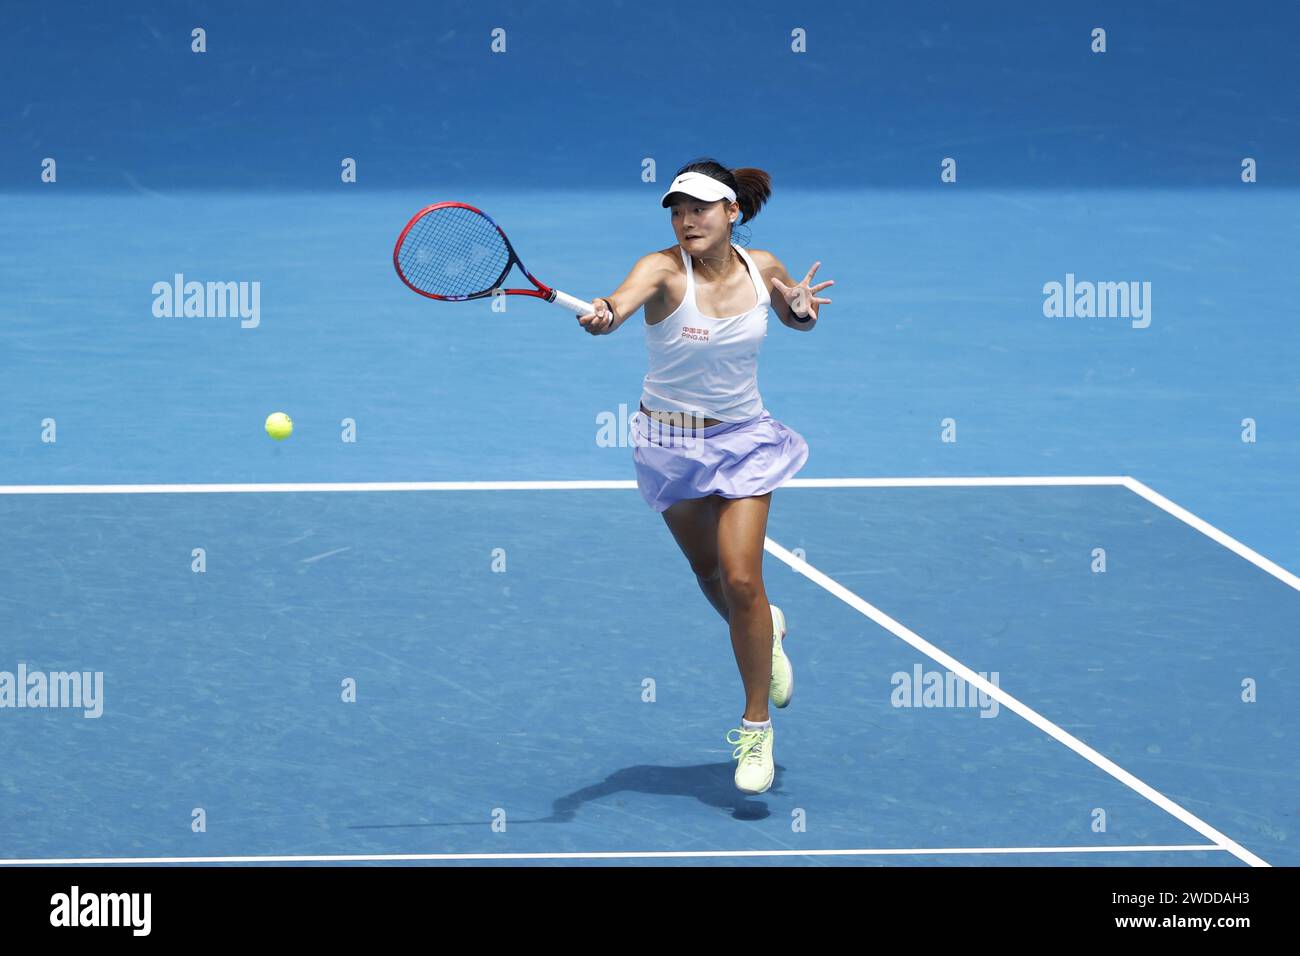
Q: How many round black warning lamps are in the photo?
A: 0